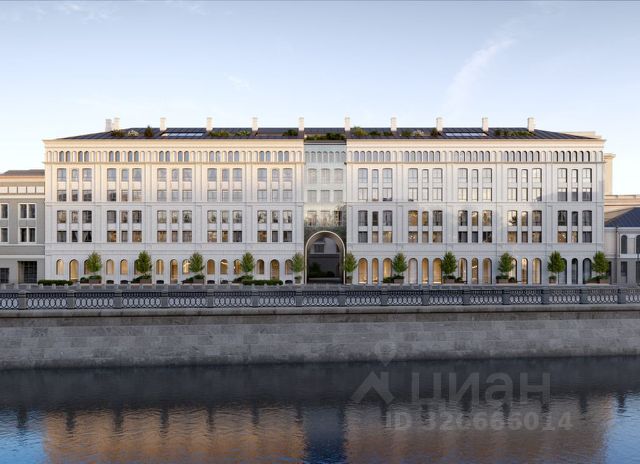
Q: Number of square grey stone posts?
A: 15